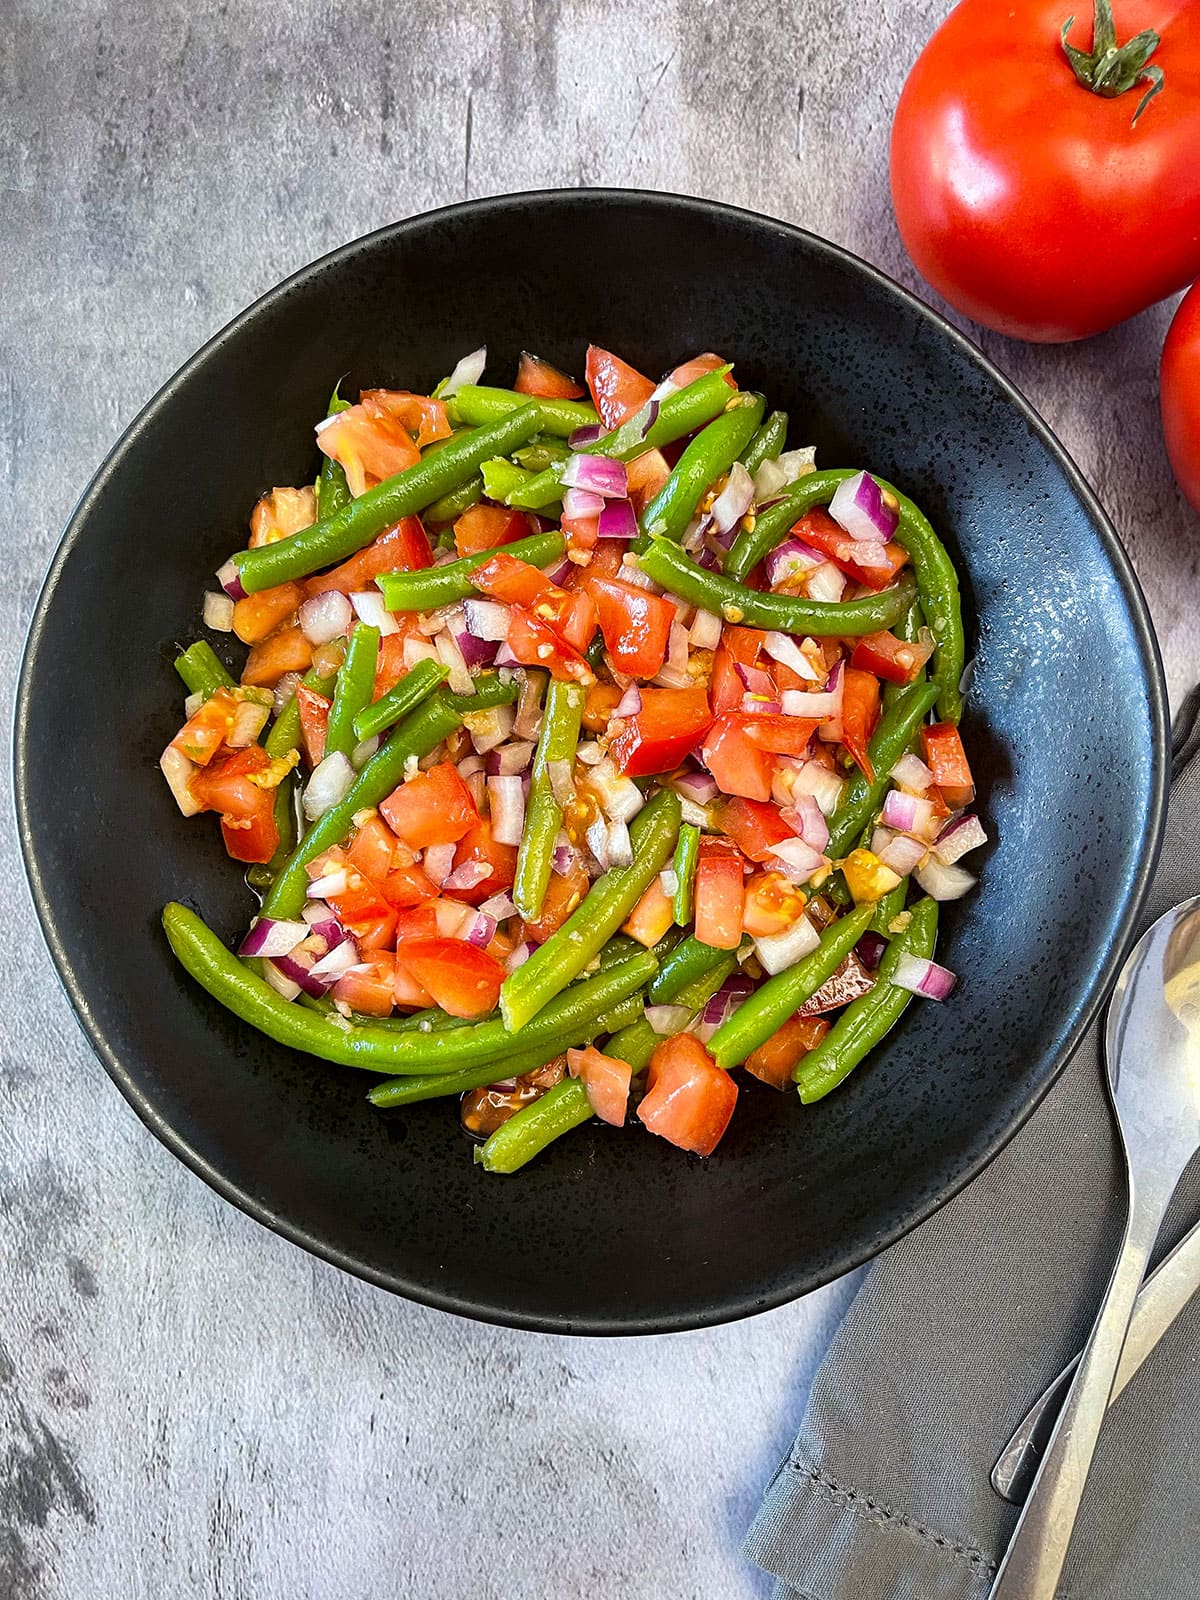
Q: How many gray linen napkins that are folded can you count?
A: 1